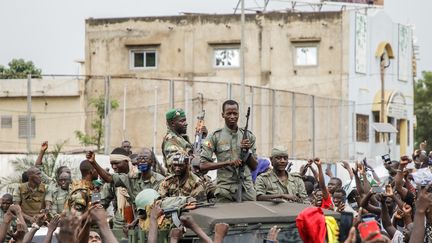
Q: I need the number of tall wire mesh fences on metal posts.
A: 1